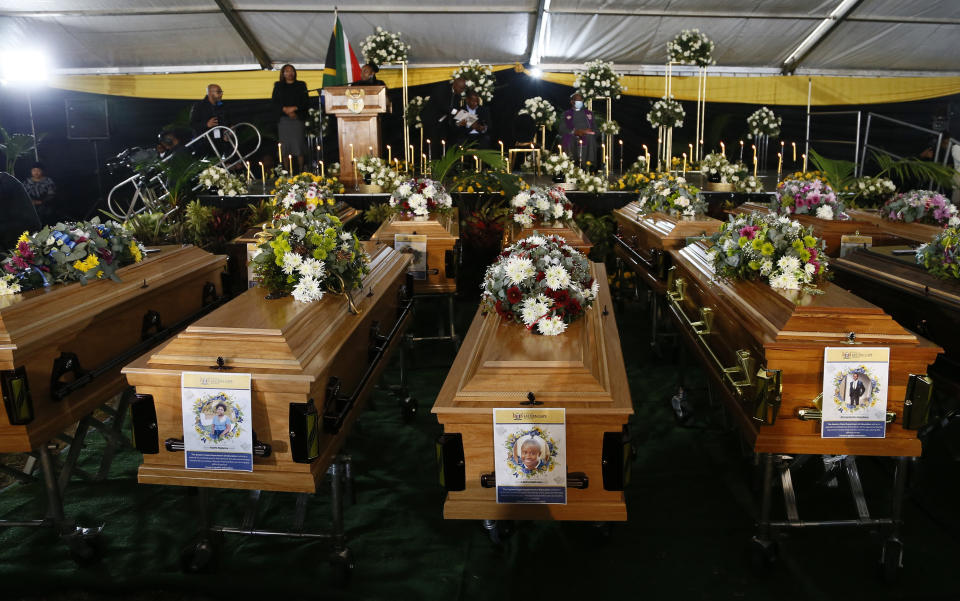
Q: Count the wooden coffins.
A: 11